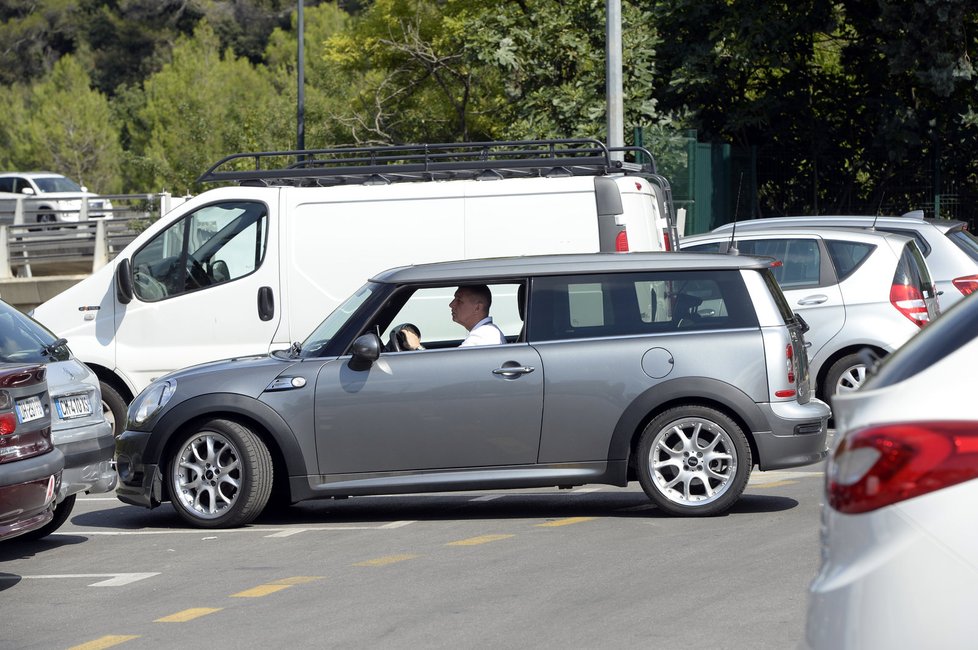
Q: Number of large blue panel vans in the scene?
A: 0